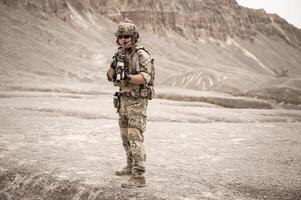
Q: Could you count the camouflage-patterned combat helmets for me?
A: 1